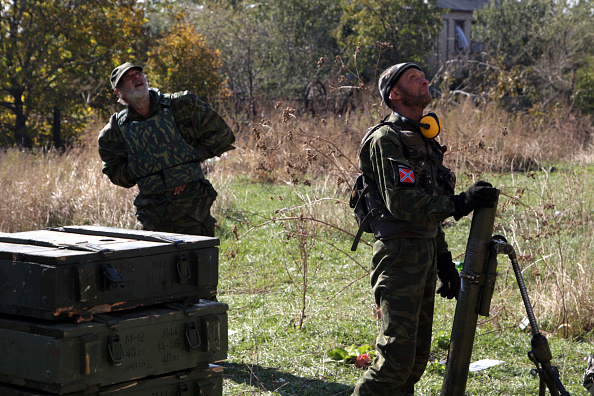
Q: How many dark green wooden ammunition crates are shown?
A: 3